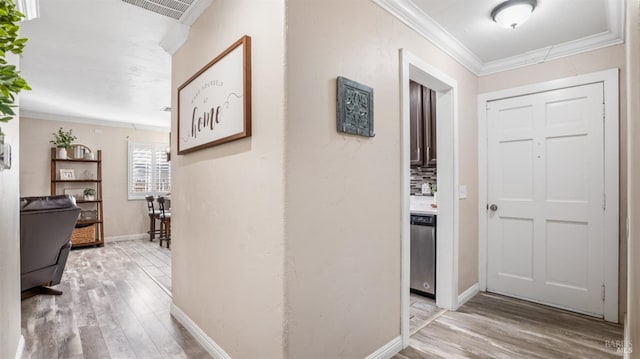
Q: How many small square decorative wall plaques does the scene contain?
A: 1